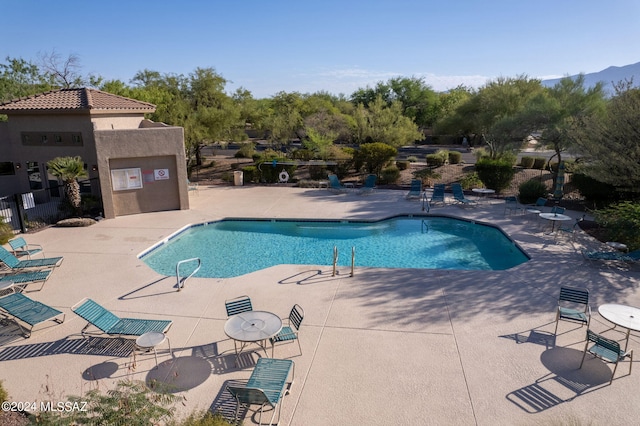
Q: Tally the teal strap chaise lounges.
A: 11